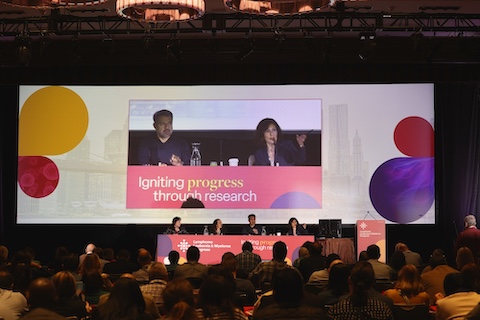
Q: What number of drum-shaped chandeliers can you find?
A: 3